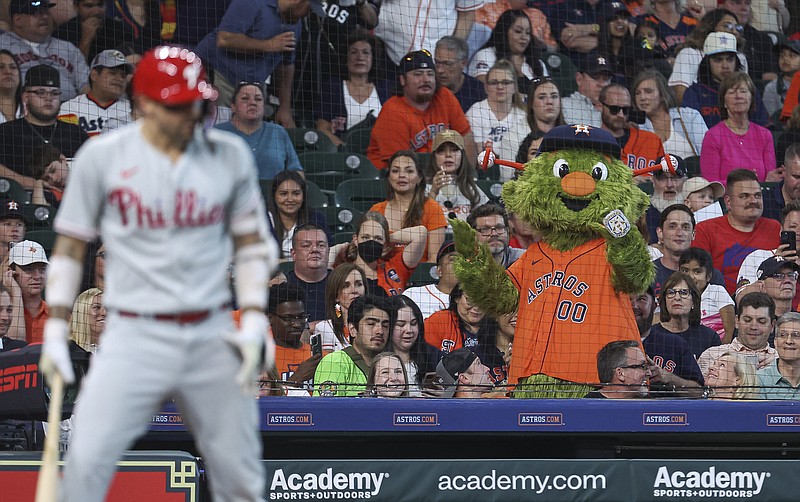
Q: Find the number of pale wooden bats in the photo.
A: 1